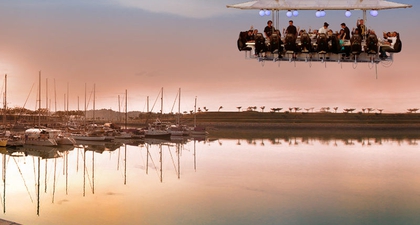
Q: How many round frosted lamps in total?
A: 9